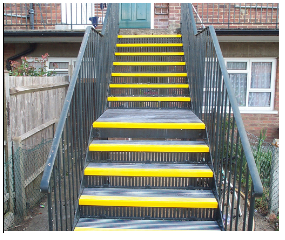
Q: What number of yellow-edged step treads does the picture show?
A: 12